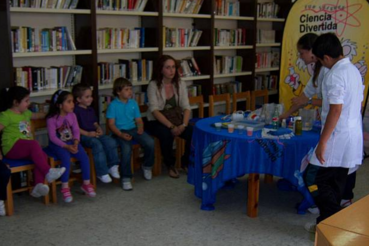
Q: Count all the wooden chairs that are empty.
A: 4